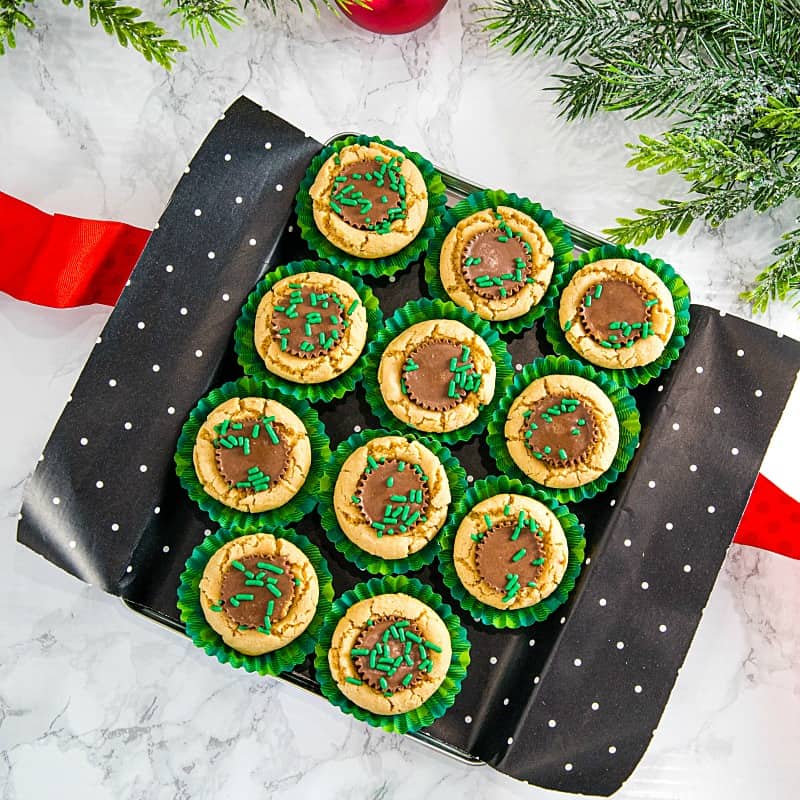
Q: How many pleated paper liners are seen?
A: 11